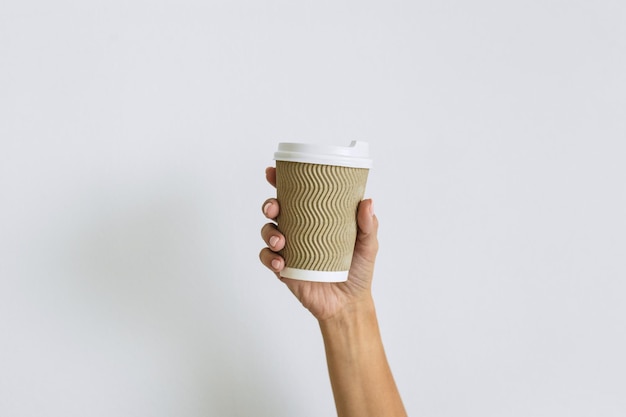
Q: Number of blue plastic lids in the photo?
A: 0